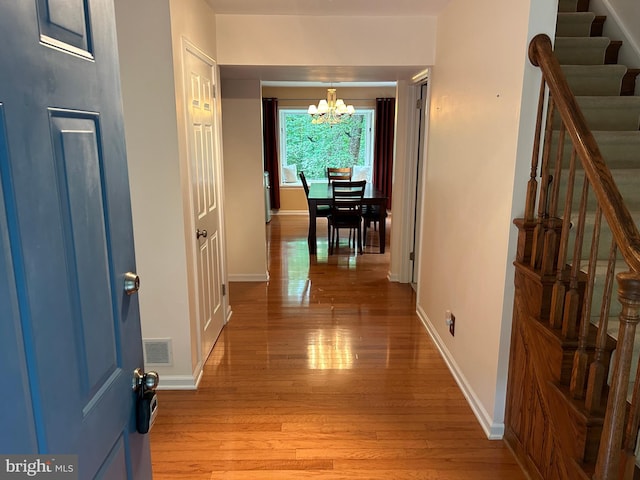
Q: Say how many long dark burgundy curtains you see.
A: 2